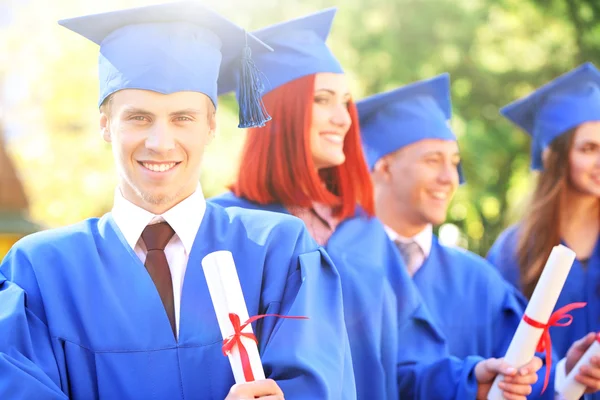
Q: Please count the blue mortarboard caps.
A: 4